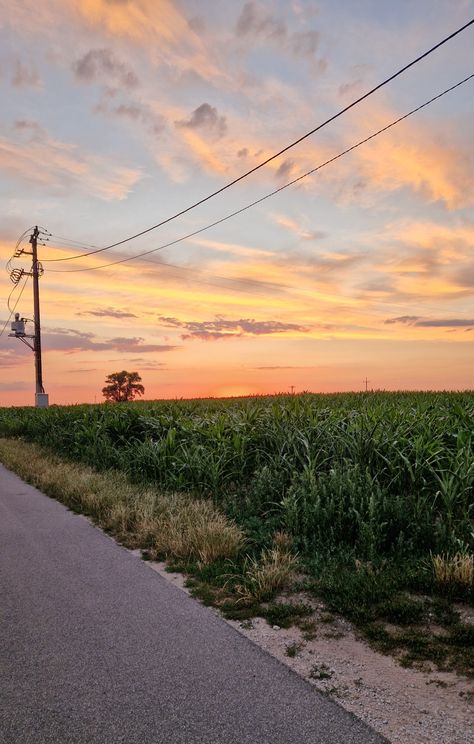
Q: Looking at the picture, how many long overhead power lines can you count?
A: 2